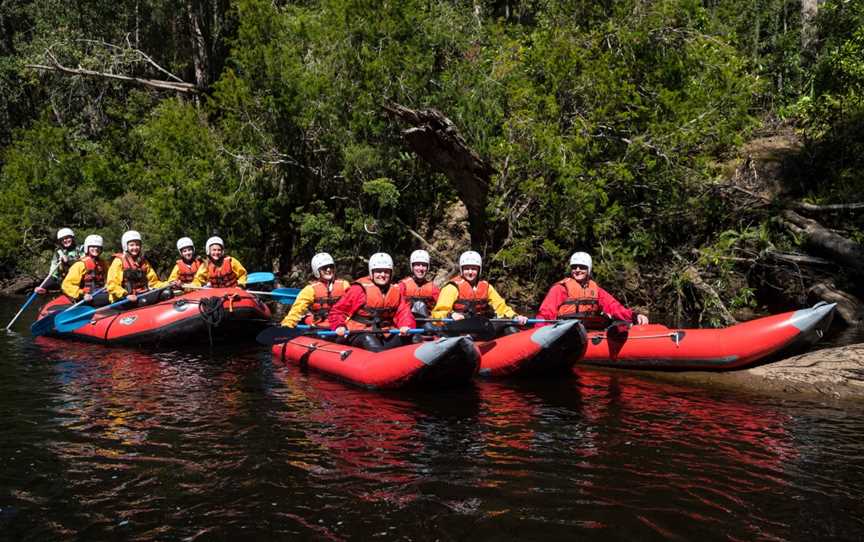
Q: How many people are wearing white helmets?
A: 10